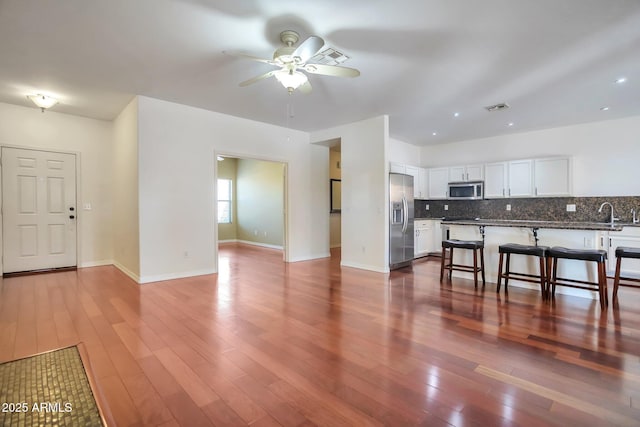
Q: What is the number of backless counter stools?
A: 4